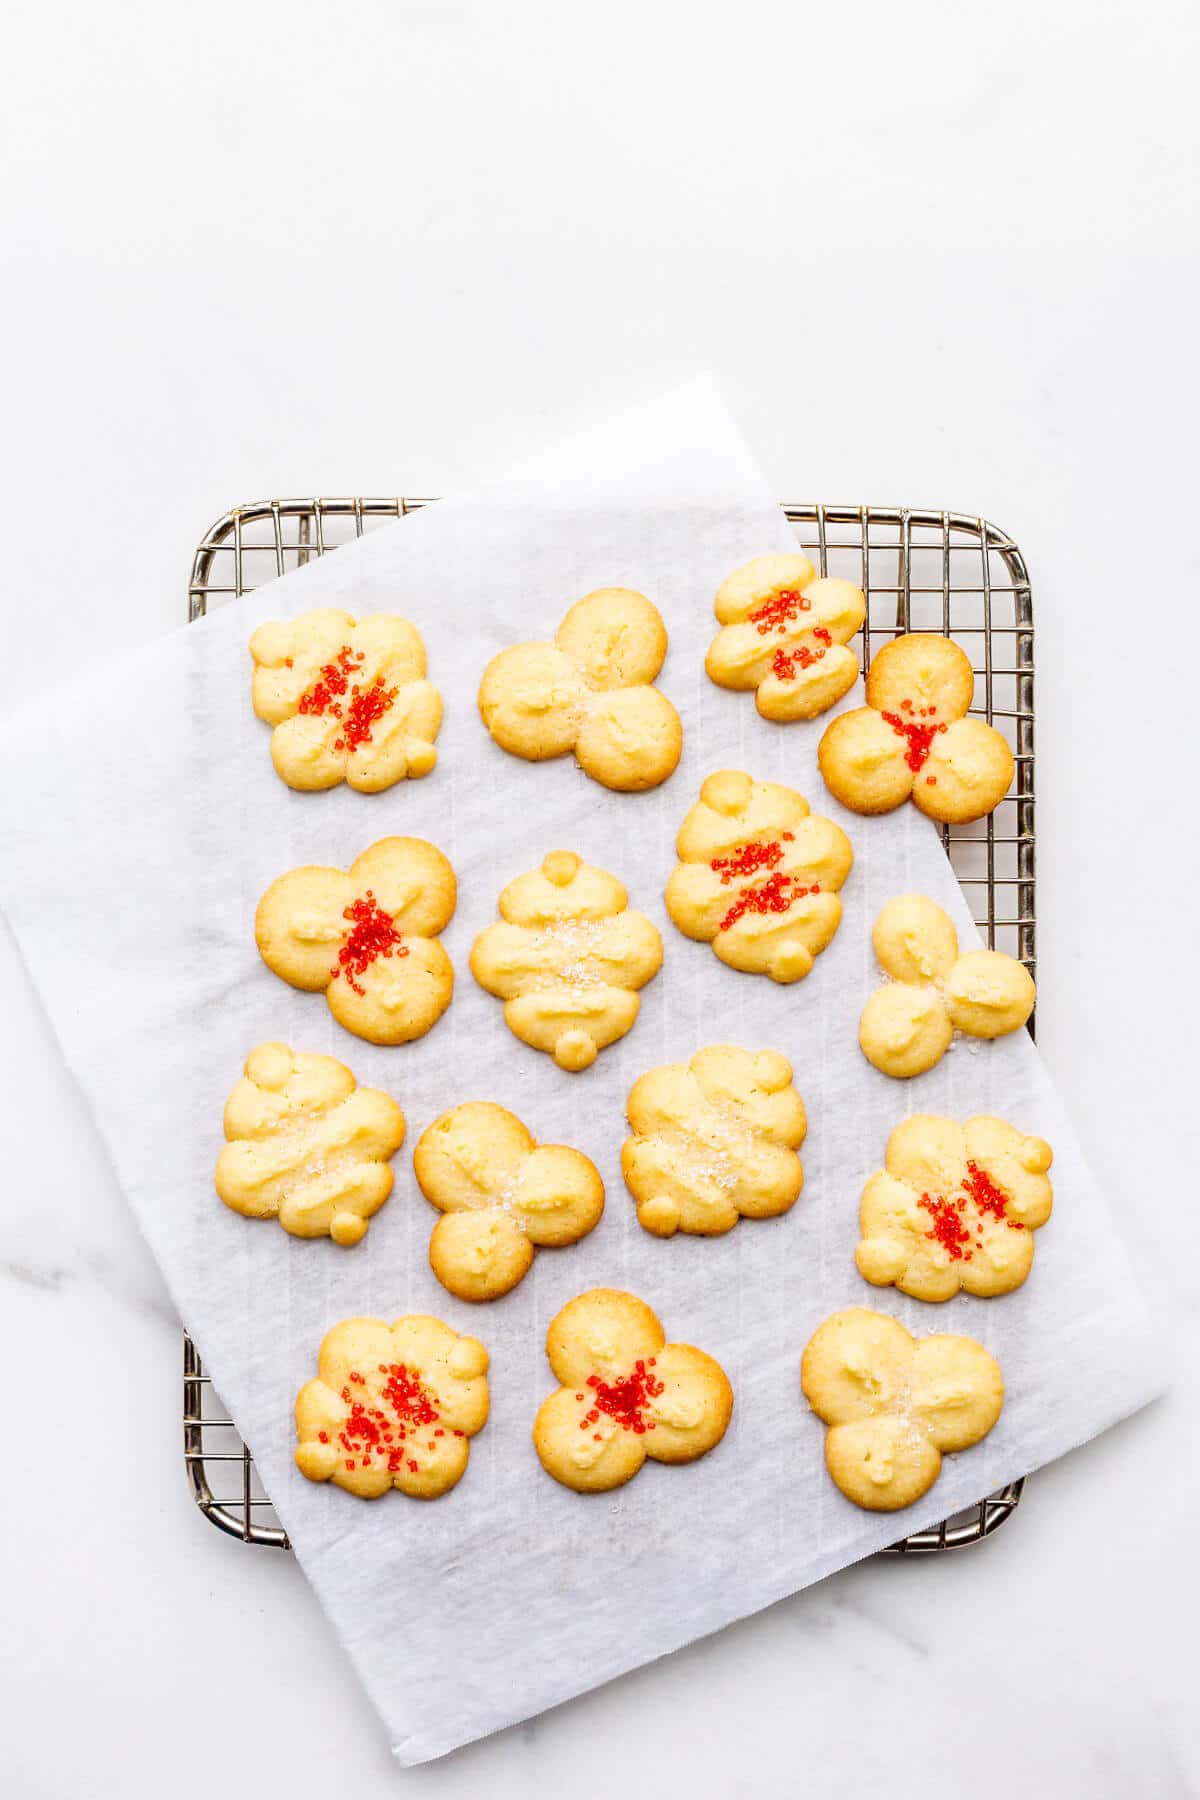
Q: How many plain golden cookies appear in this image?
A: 7